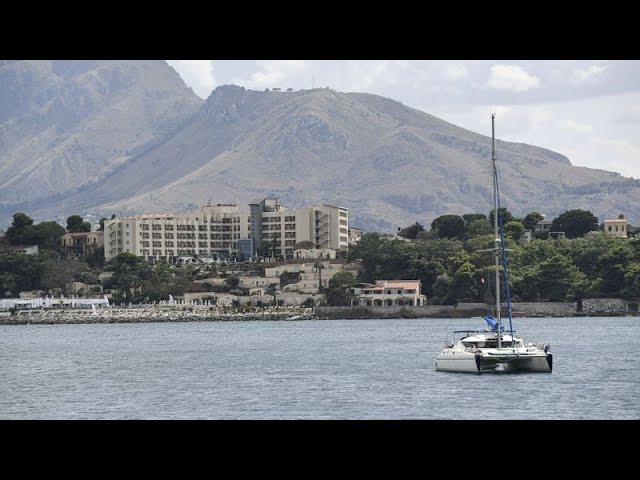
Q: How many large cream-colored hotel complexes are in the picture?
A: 1